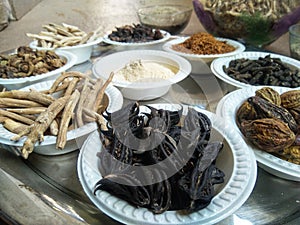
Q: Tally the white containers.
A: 9